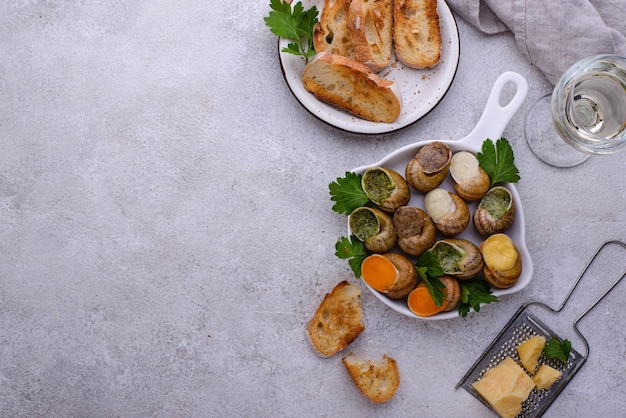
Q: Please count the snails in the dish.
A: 11